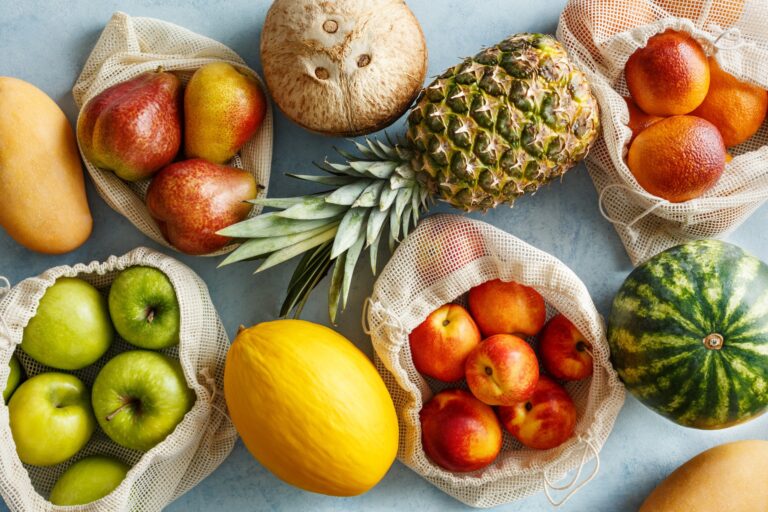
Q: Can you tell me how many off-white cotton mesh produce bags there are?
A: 4